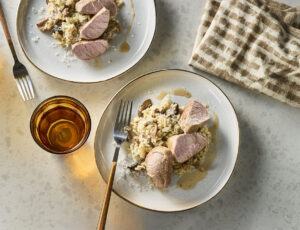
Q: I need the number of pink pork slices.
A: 6